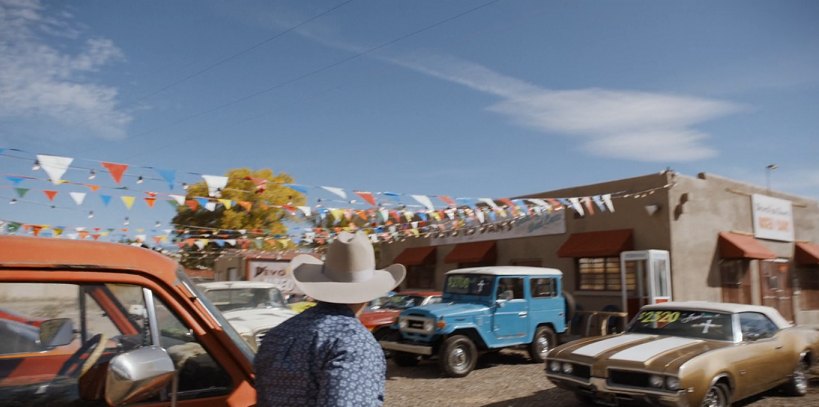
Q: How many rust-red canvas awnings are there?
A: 5